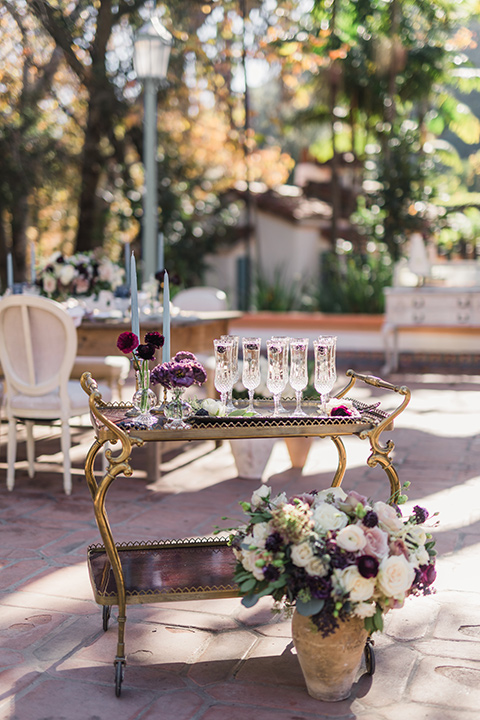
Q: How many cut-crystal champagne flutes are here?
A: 8